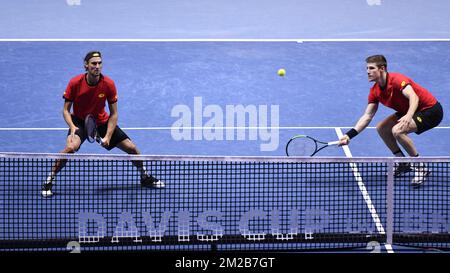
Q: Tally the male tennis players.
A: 2